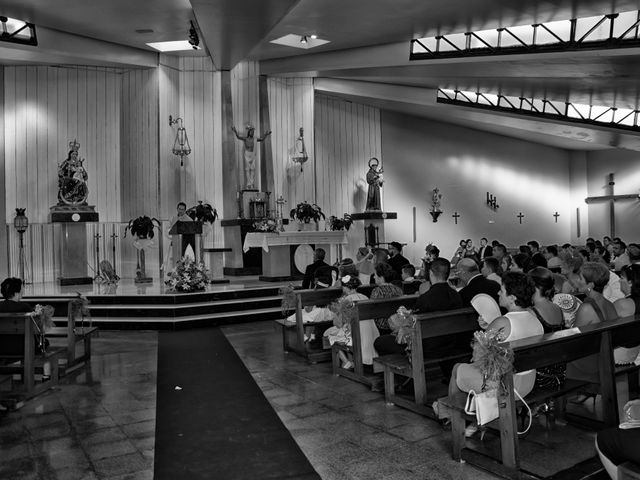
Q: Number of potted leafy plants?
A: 4